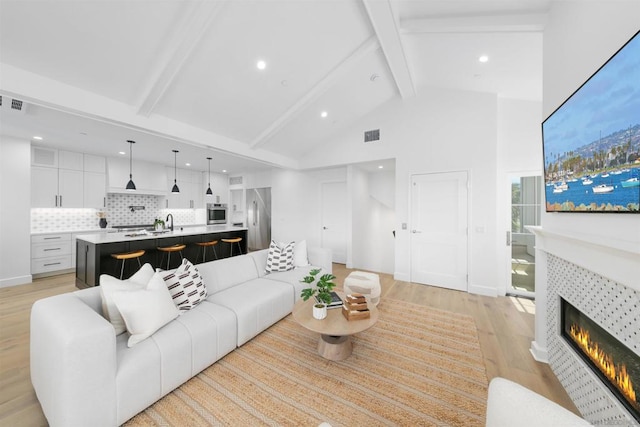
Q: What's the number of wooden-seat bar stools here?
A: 4